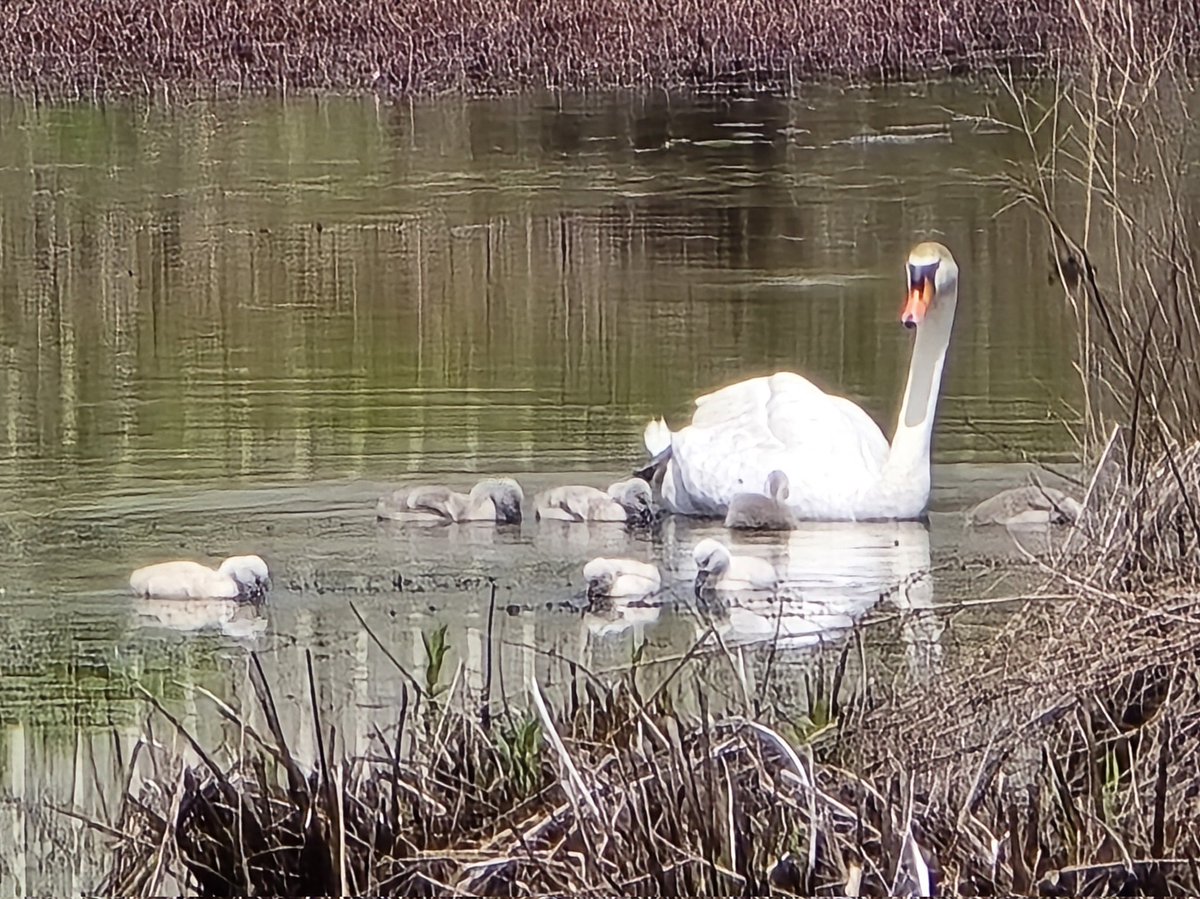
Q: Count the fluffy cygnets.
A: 7